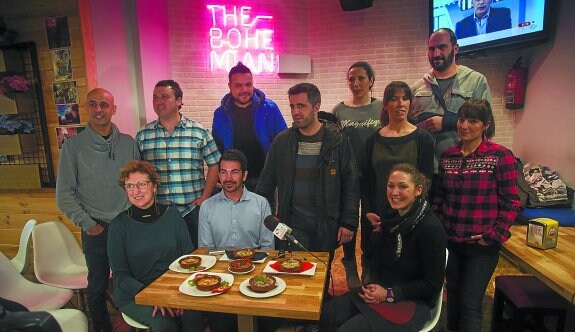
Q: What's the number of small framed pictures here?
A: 5